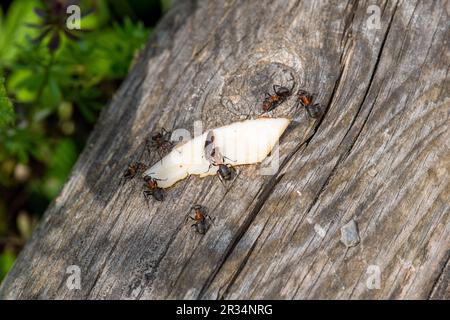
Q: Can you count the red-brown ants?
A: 7